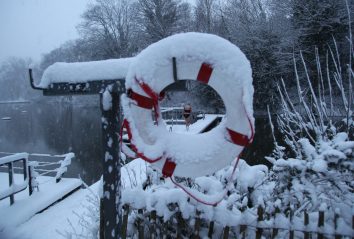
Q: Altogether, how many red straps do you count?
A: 4